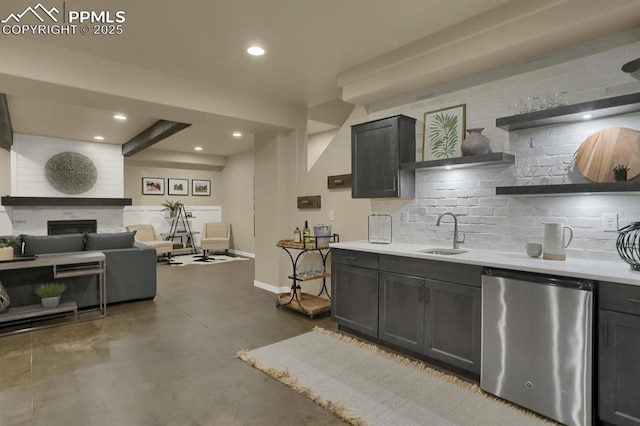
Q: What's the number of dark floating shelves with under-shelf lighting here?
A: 3